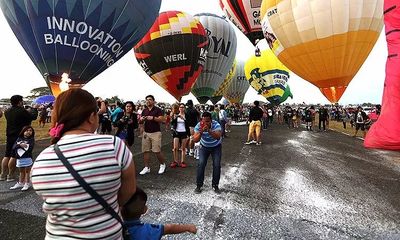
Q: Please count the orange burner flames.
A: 2